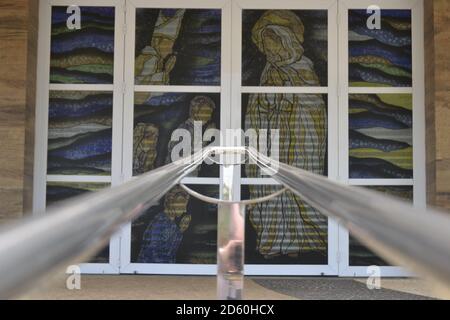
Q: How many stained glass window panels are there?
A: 12